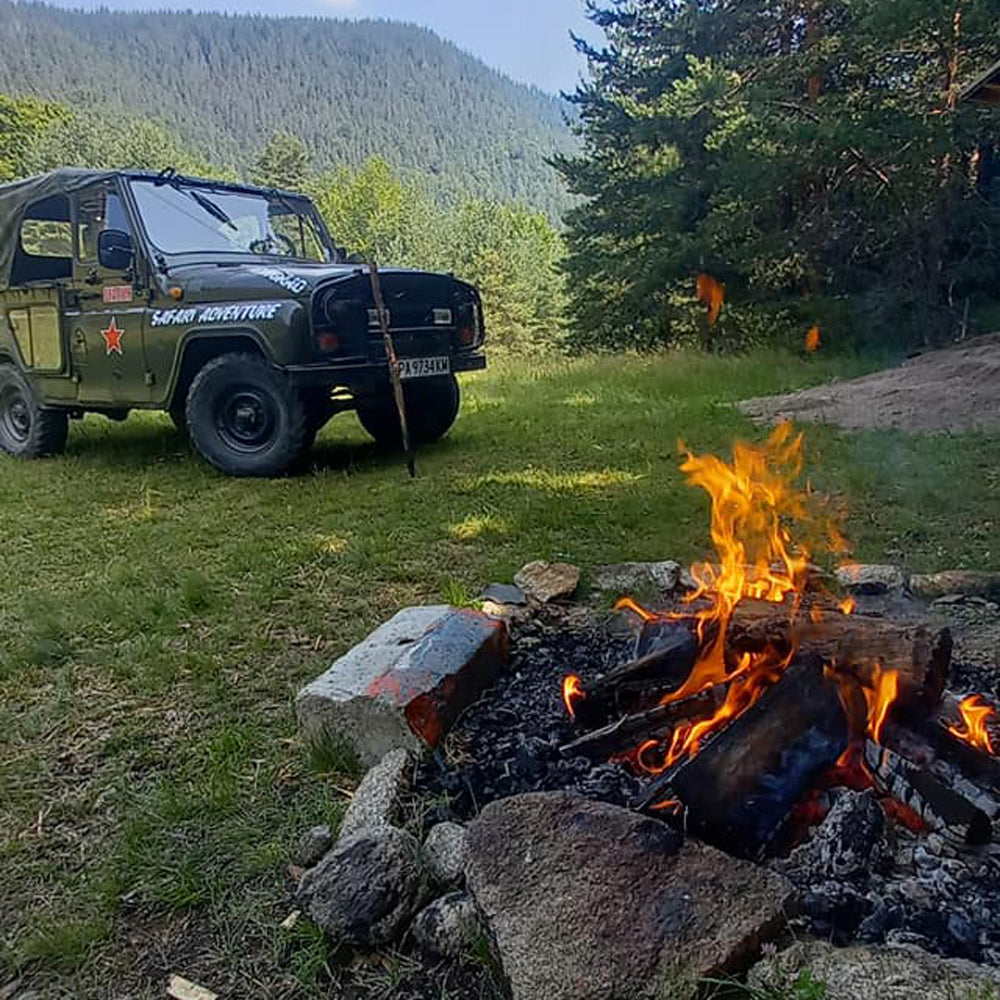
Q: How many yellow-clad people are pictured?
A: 0